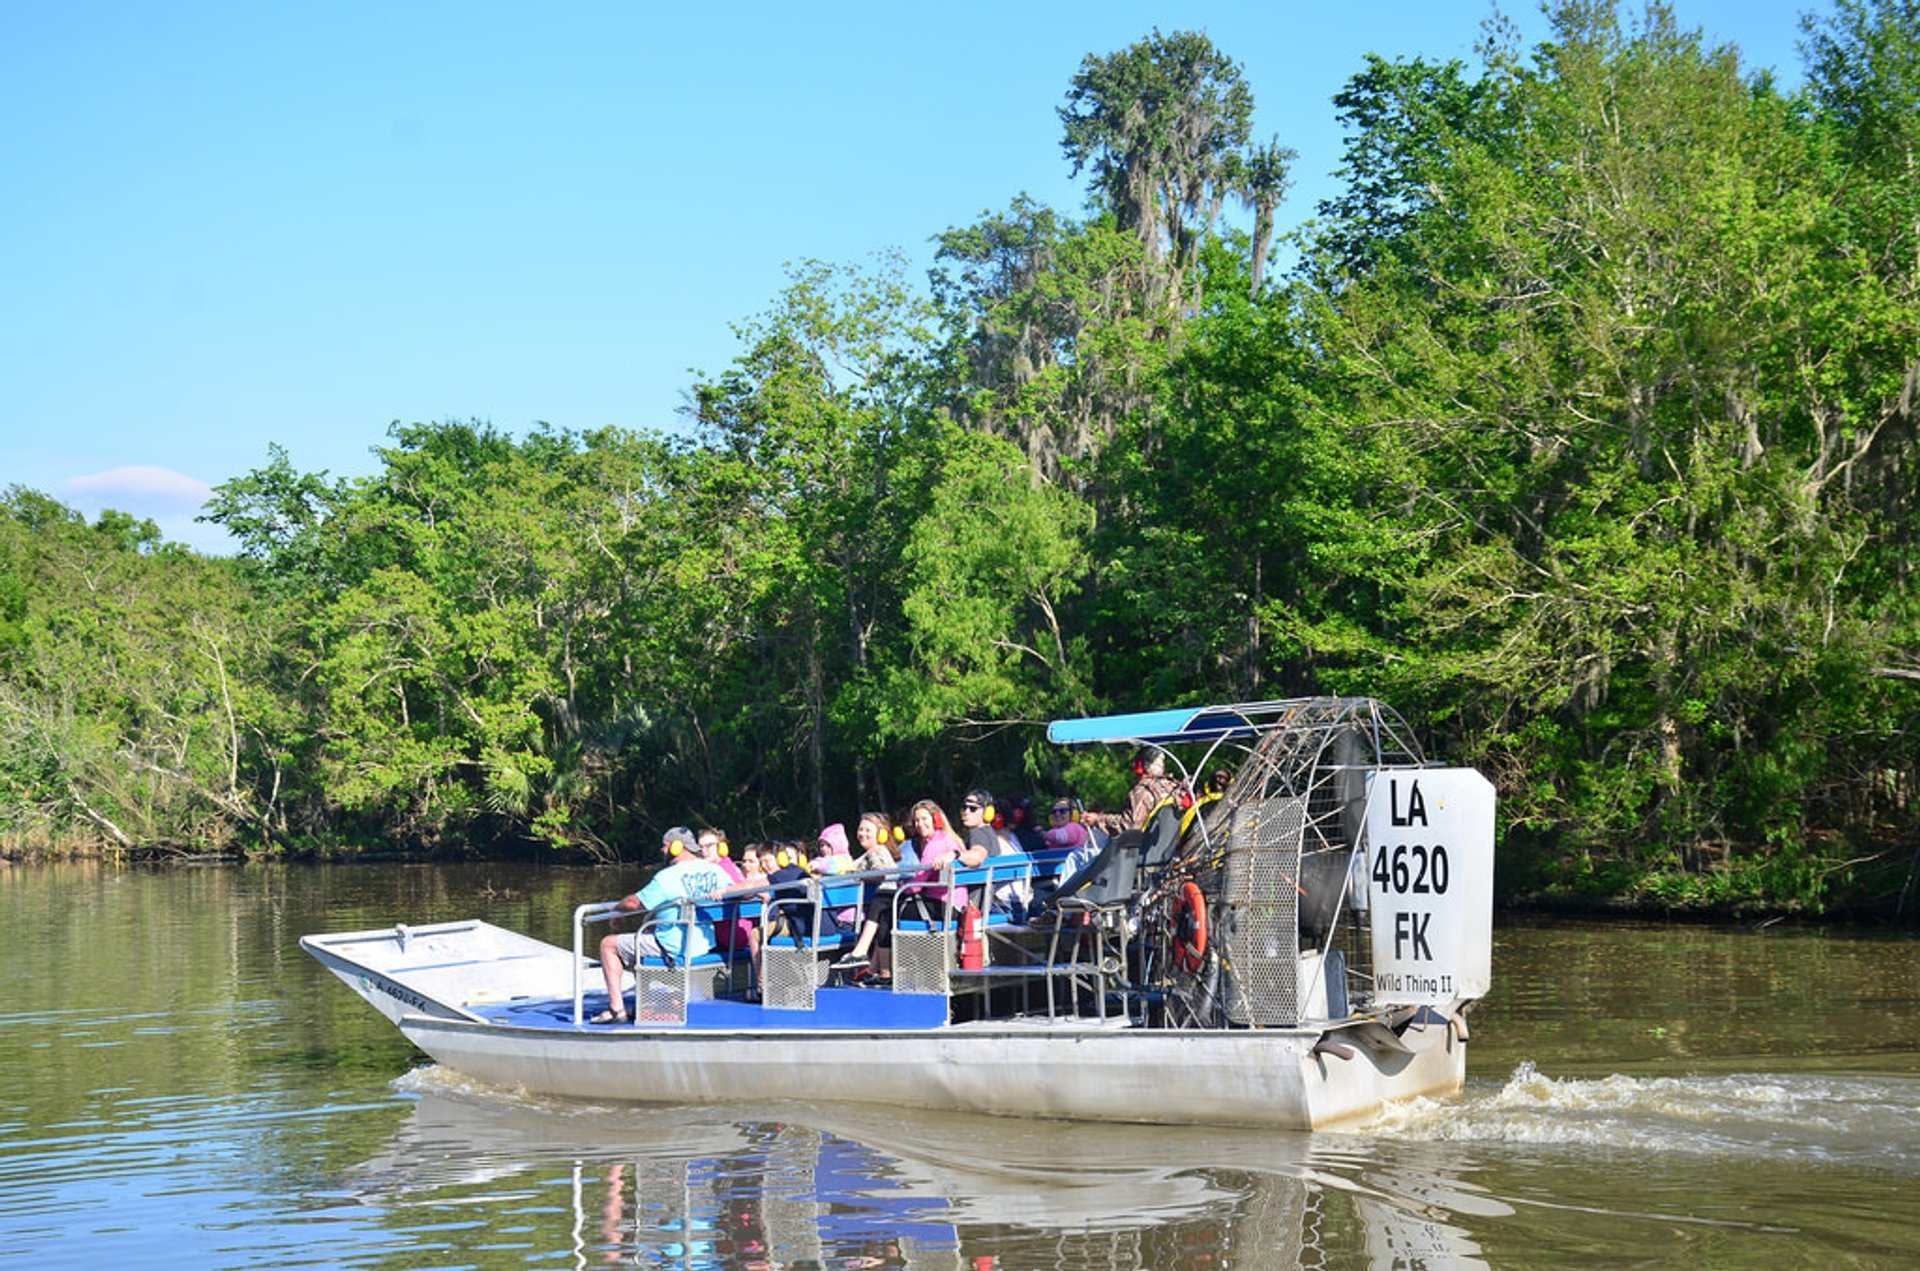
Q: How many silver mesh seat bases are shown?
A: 3